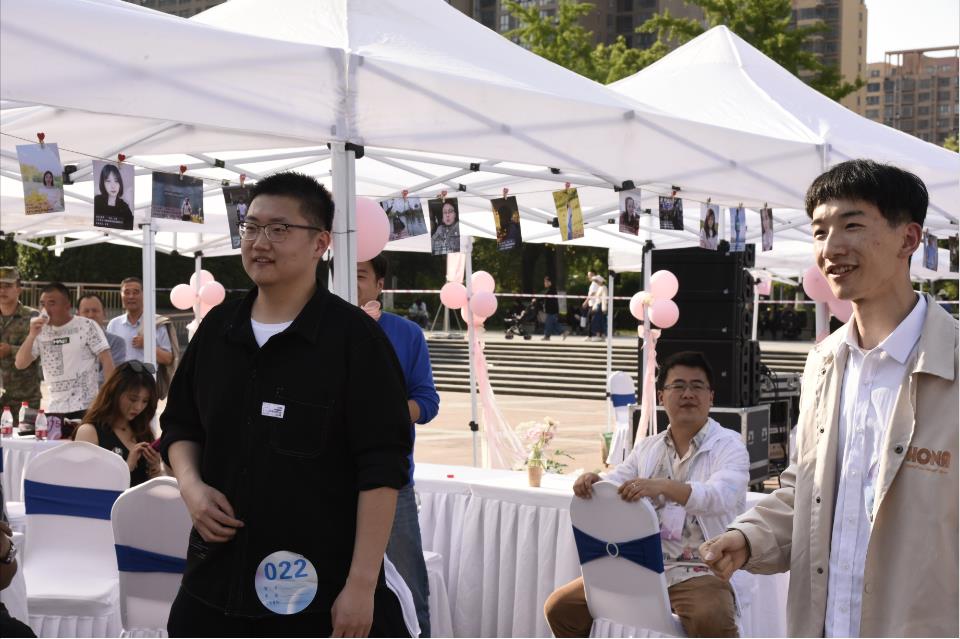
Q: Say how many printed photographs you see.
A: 15